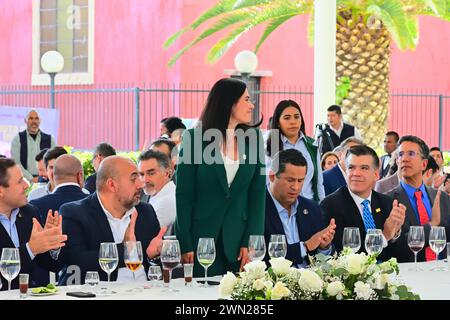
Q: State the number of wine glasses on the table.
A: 11